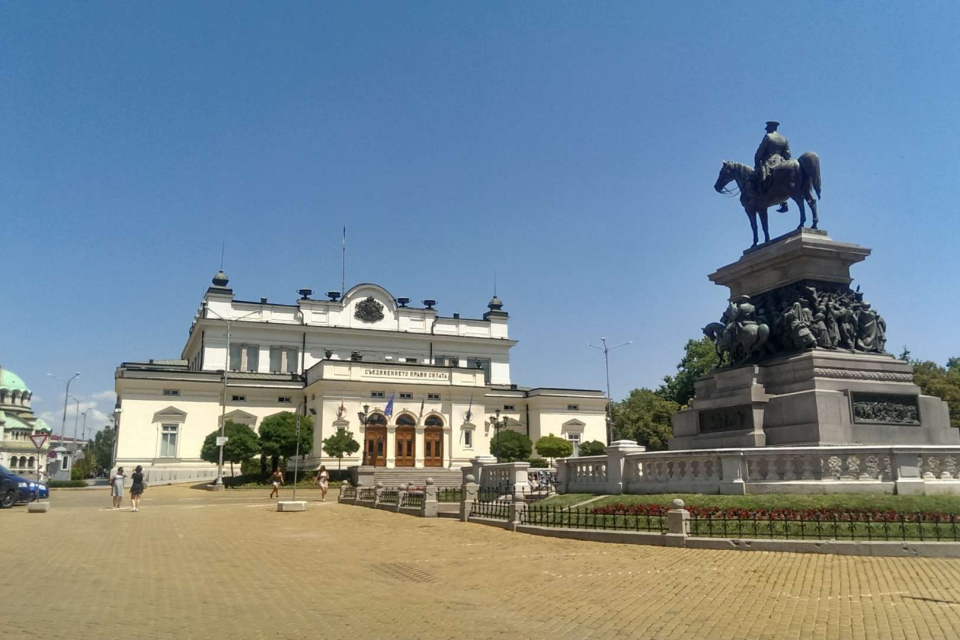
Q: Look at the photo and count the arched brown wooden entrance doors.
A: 3